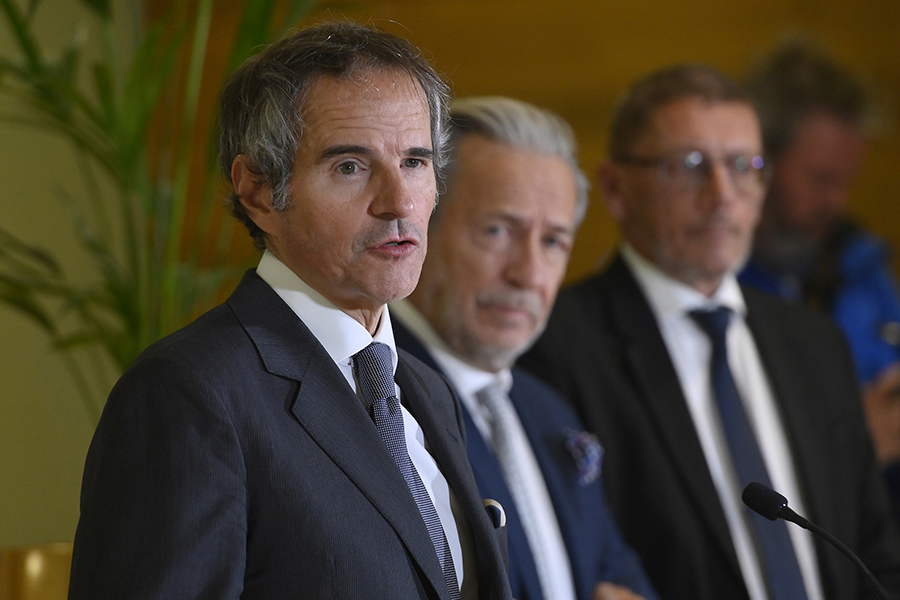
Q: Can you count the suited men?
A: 3